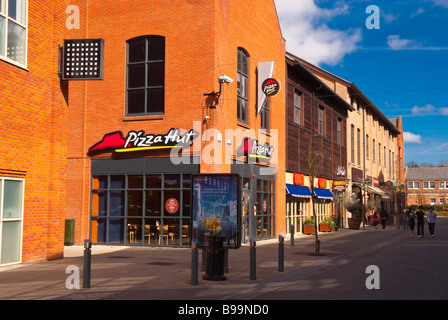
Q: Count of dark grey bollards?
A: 5